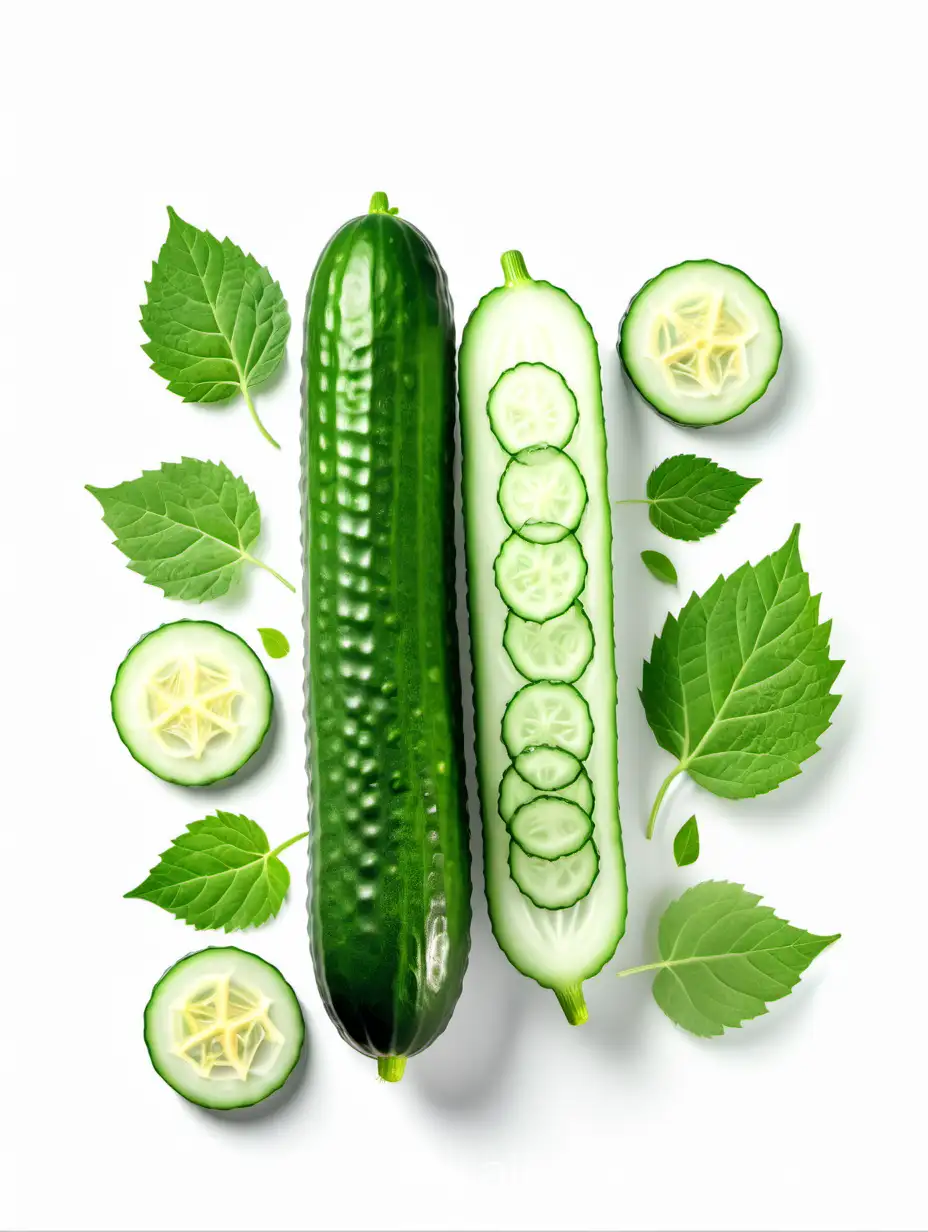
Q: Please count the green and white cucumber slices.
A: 12